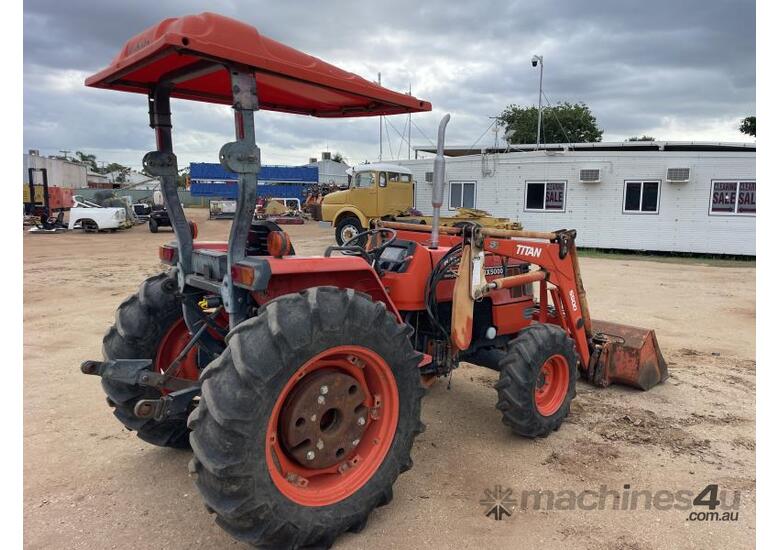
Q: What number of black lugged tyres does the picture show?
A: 3